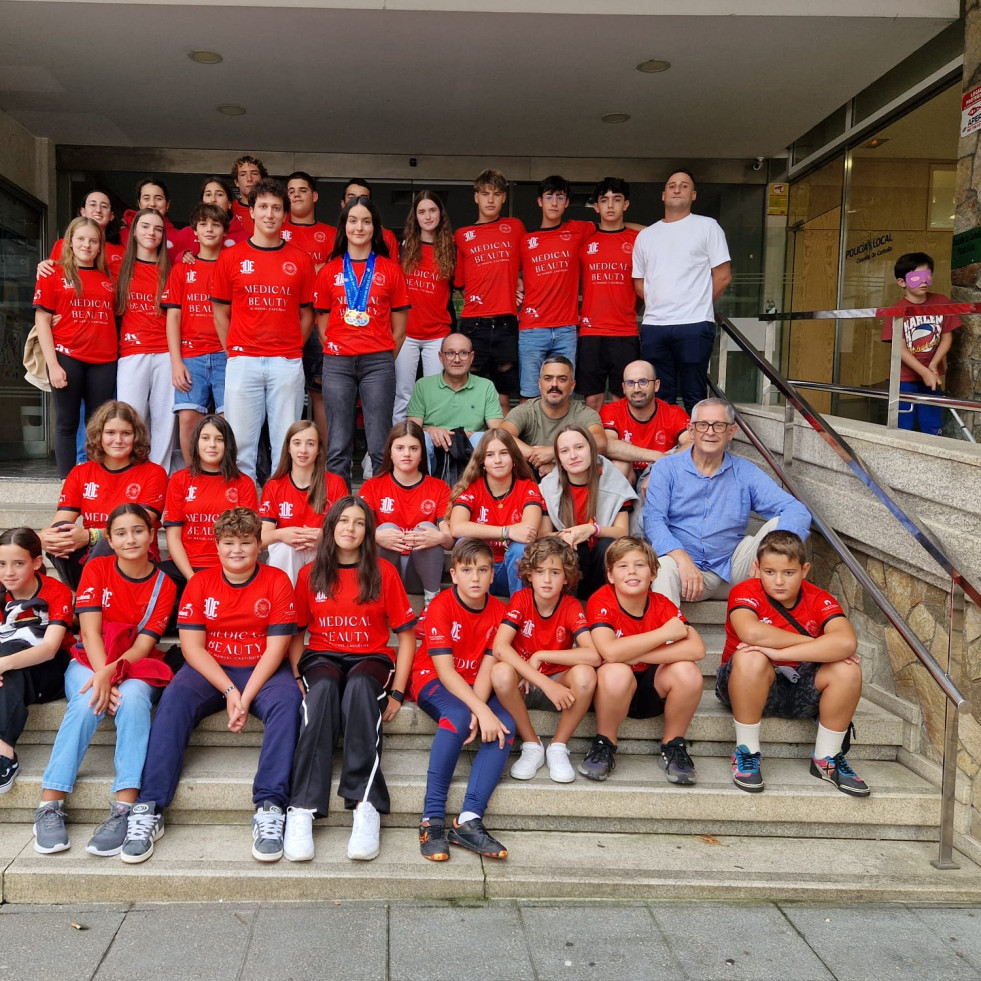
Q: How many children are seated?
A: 14